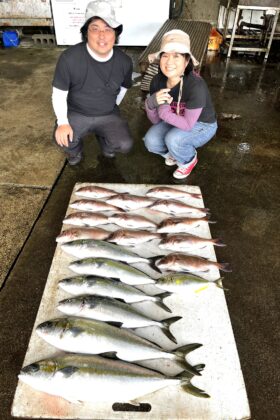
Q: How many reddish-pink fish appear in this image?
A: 12